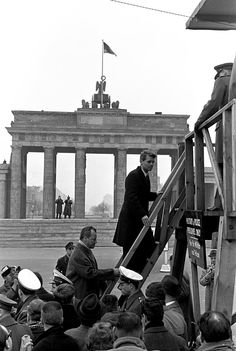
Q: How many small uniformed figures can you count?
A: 2